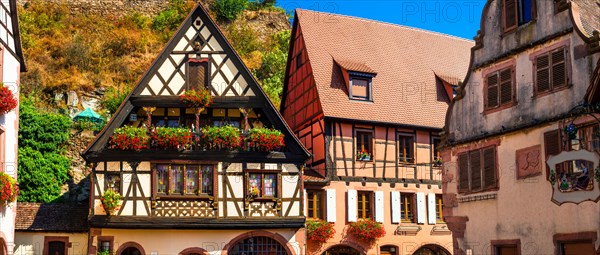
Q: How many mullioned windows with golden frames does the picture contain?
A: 4